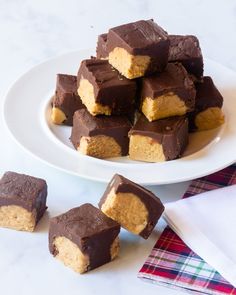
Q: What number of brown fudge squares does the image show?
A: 12